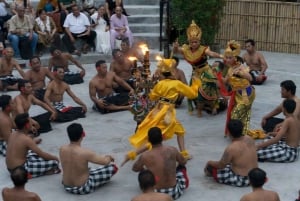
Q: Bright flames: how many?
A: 3